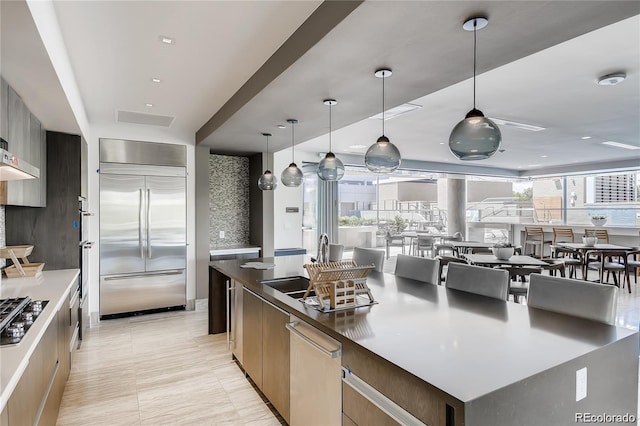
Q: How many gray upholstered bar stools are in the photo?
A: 5